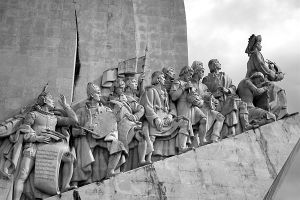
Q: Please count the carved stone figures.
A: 11